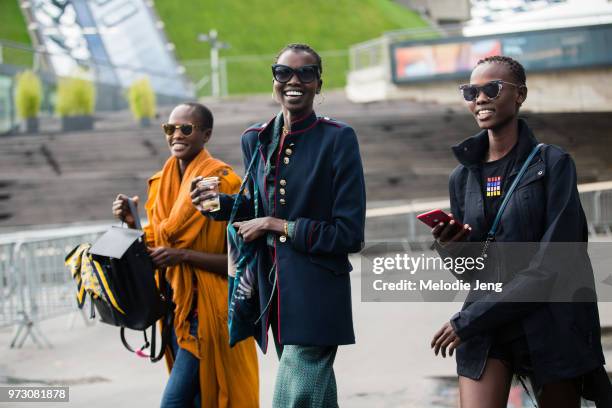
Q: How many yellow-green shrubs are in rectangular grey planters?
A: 3